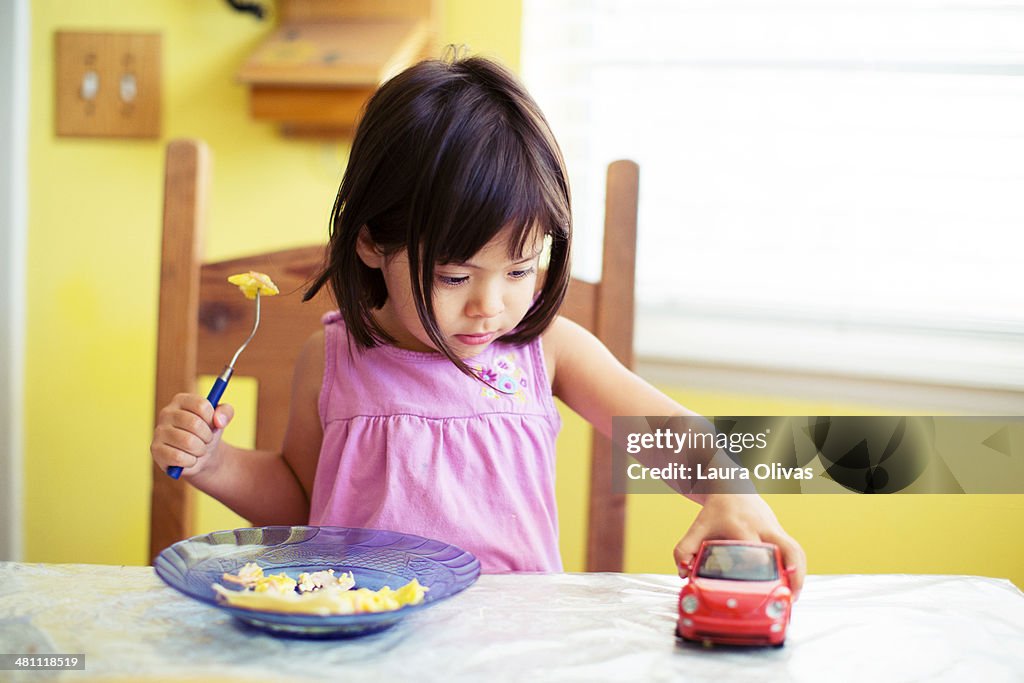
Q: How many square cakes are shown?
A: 0